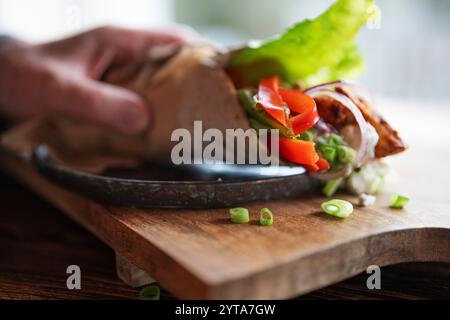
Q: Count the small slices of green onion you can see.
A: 5